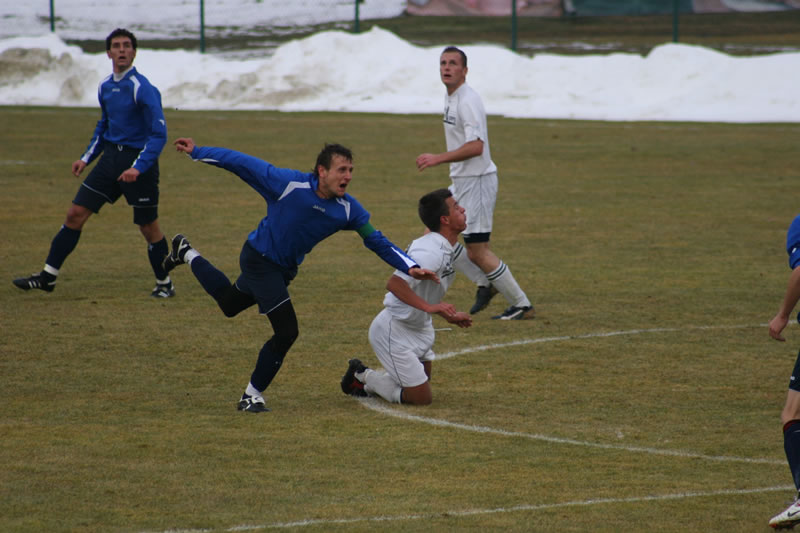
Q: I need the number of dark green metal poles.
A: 5